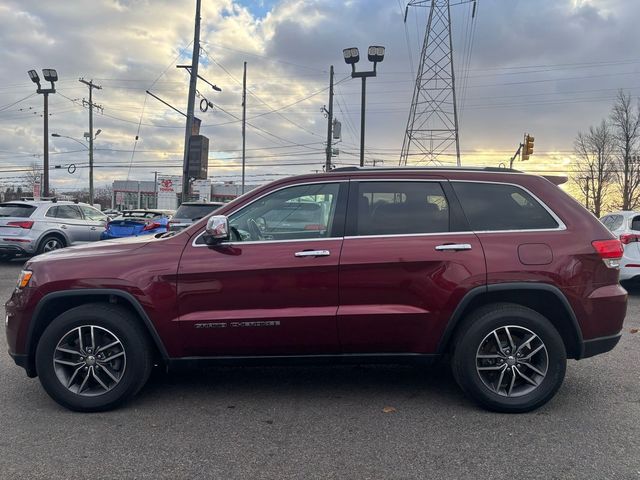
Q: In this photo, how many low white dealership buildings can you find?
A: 1